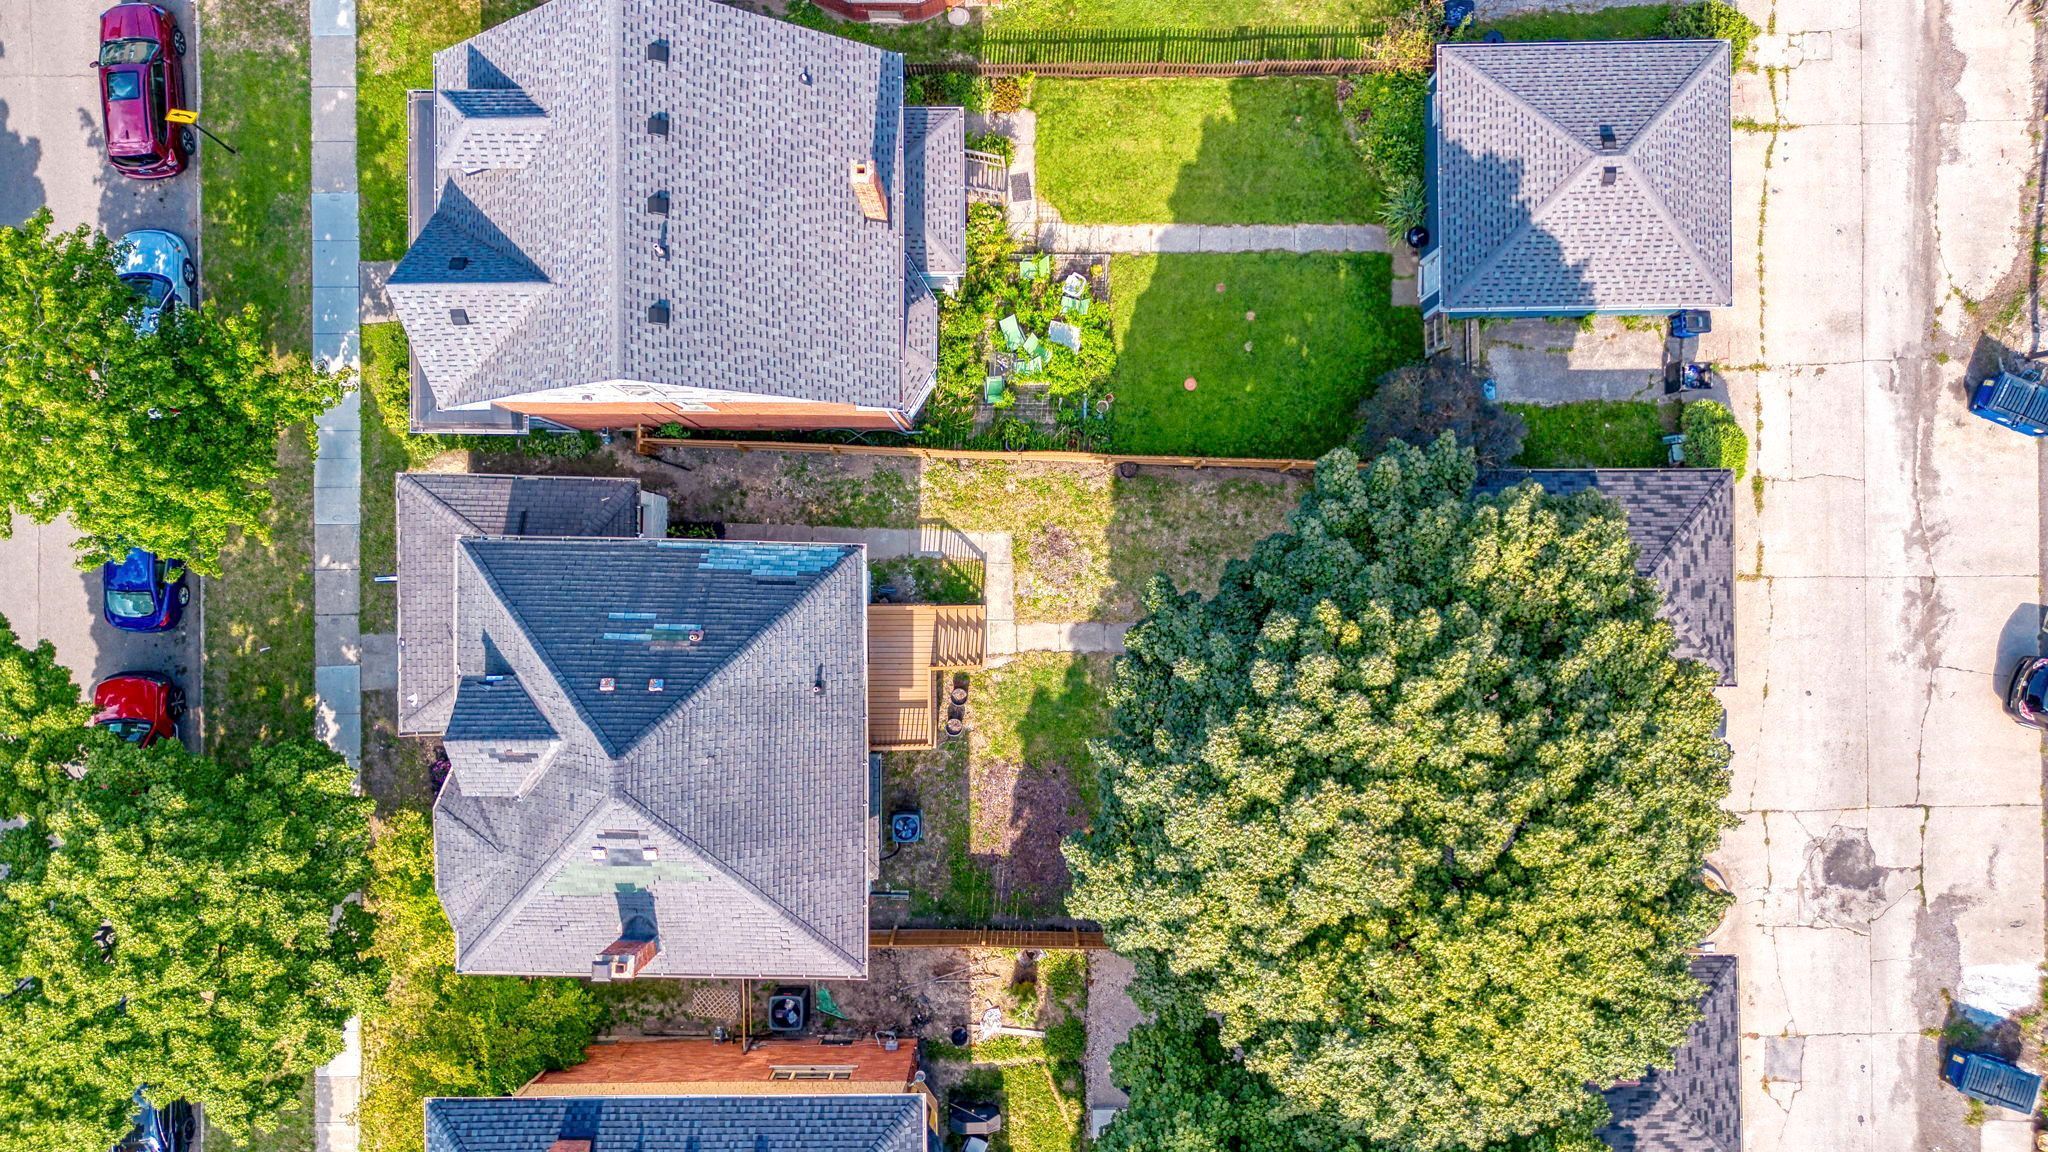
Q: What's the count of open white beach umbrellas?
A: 0